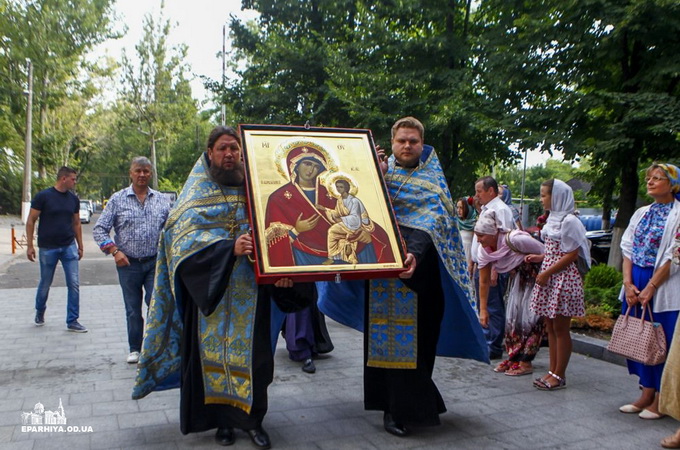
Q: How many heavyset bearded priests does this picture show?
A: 2